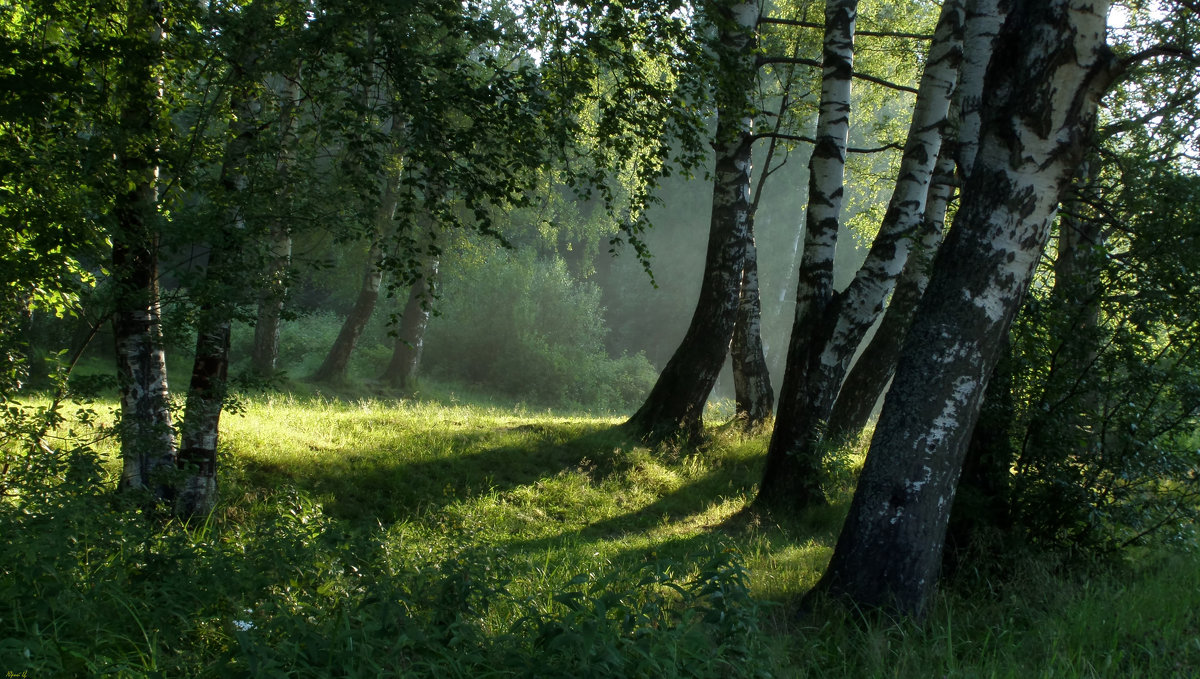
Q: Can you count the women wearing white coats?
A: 0